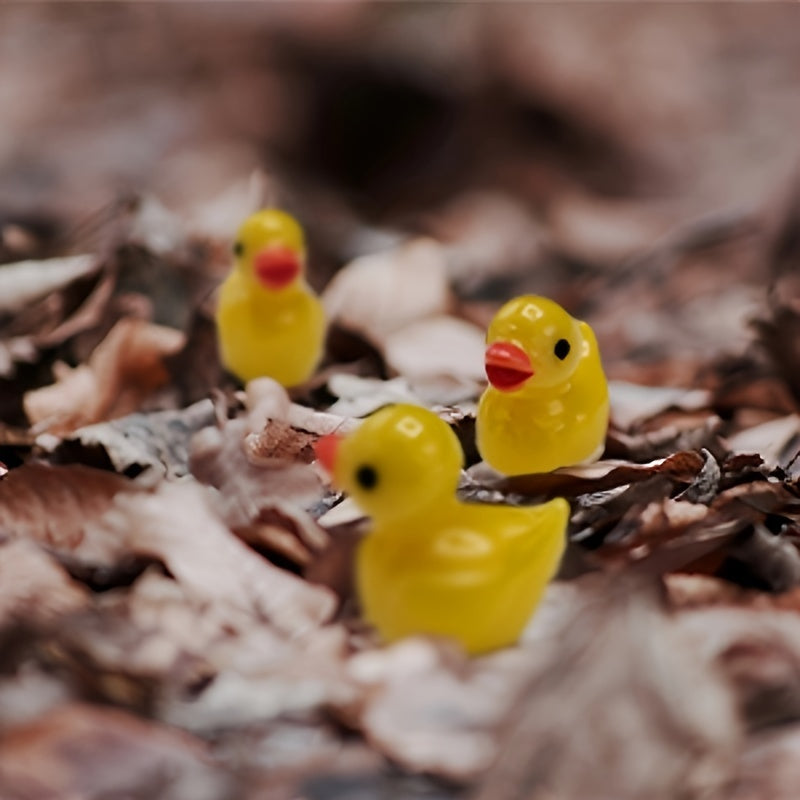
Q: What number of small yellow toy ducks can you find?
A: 3